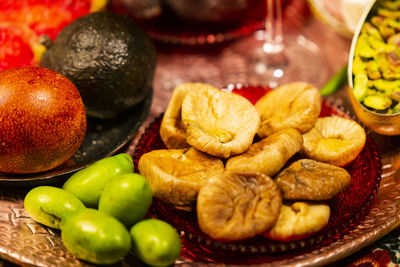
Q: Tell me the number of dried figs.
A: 9